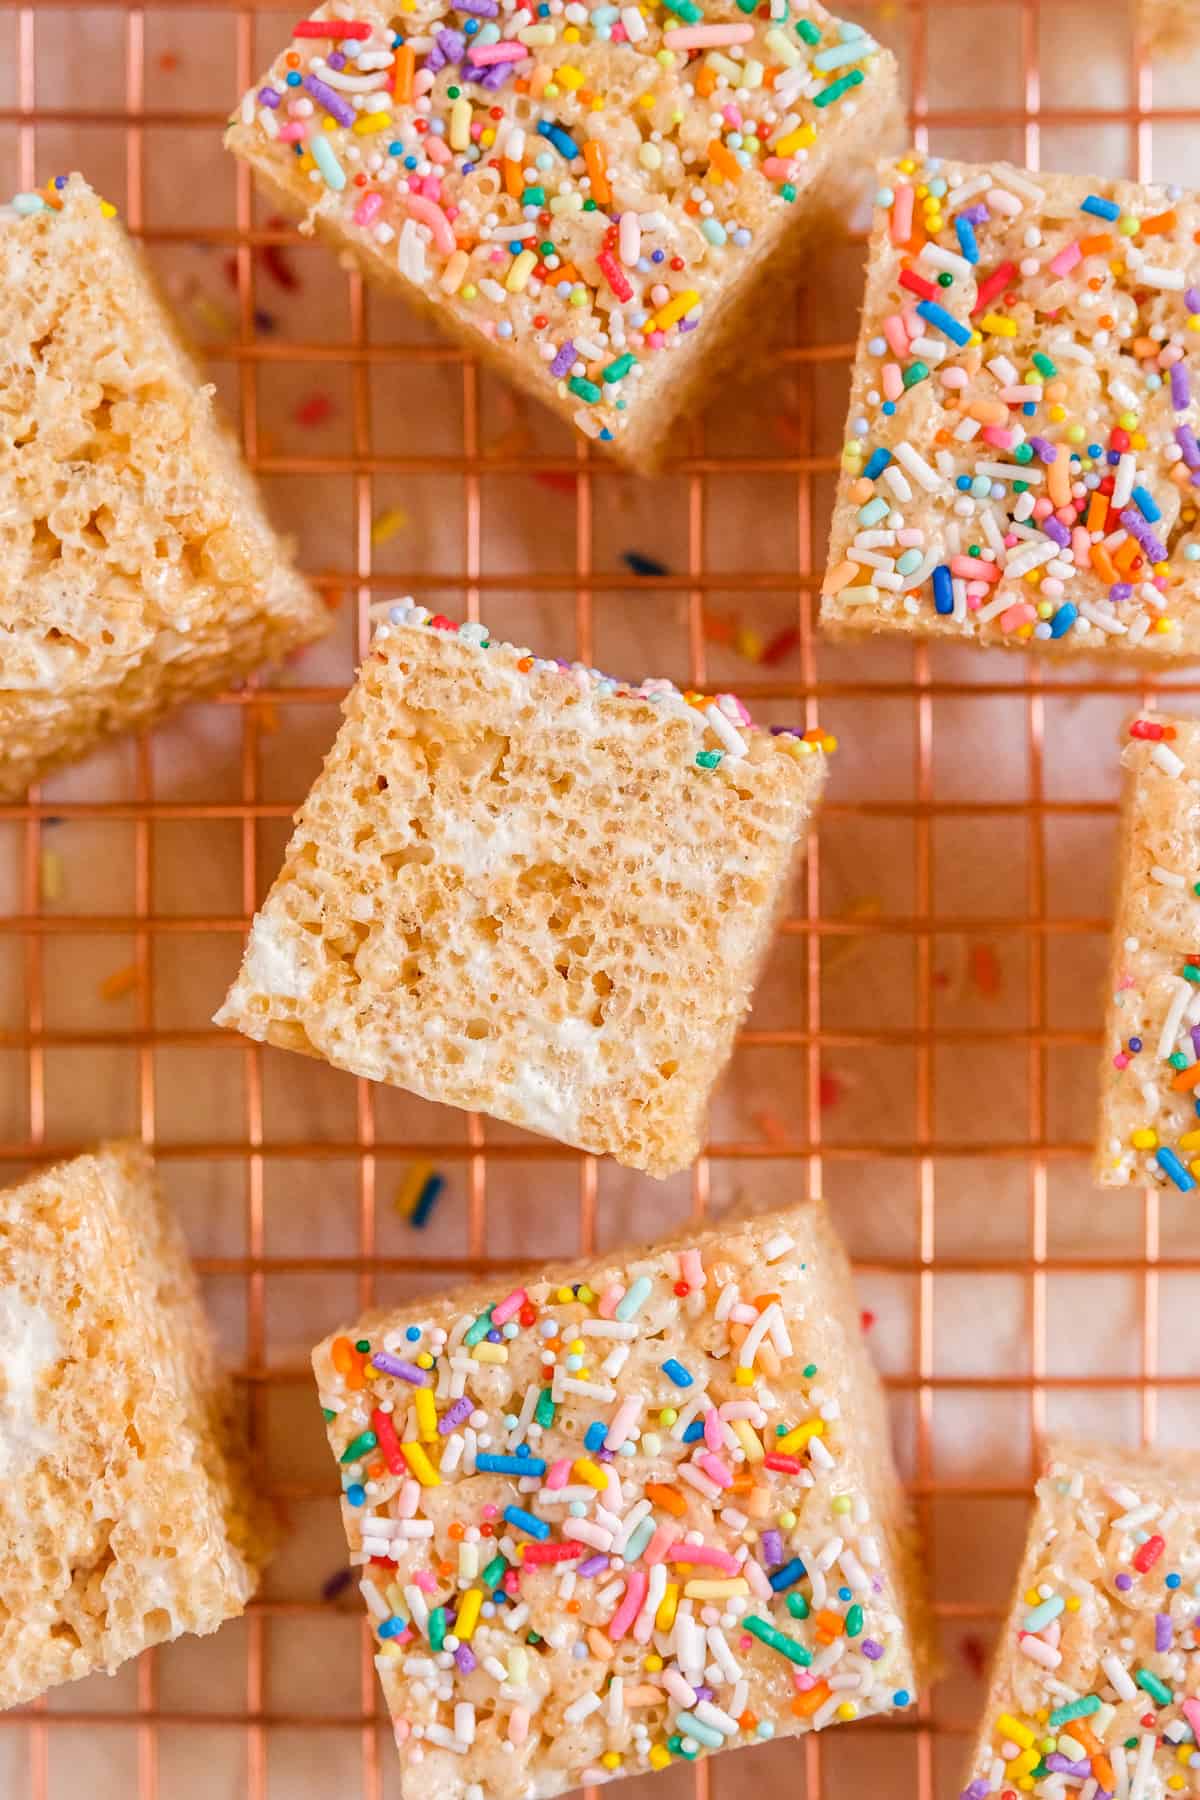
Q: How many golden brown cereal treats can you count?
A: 8